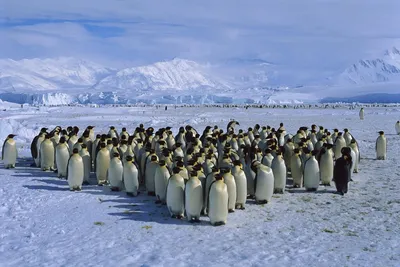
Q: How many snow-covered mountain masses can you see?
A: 3